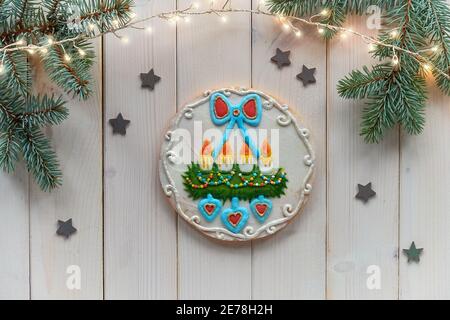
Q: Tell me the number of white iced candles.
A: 4